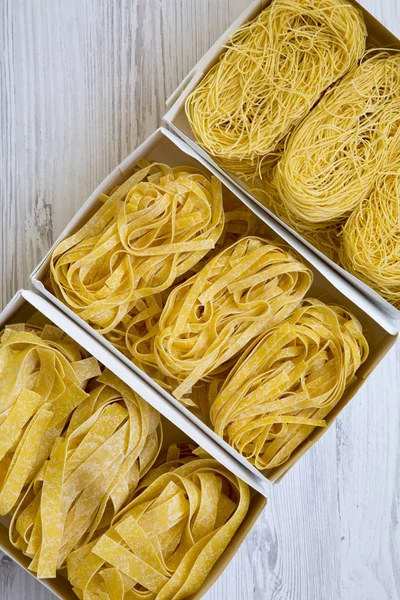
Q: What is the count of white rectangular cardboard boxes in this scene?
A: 3